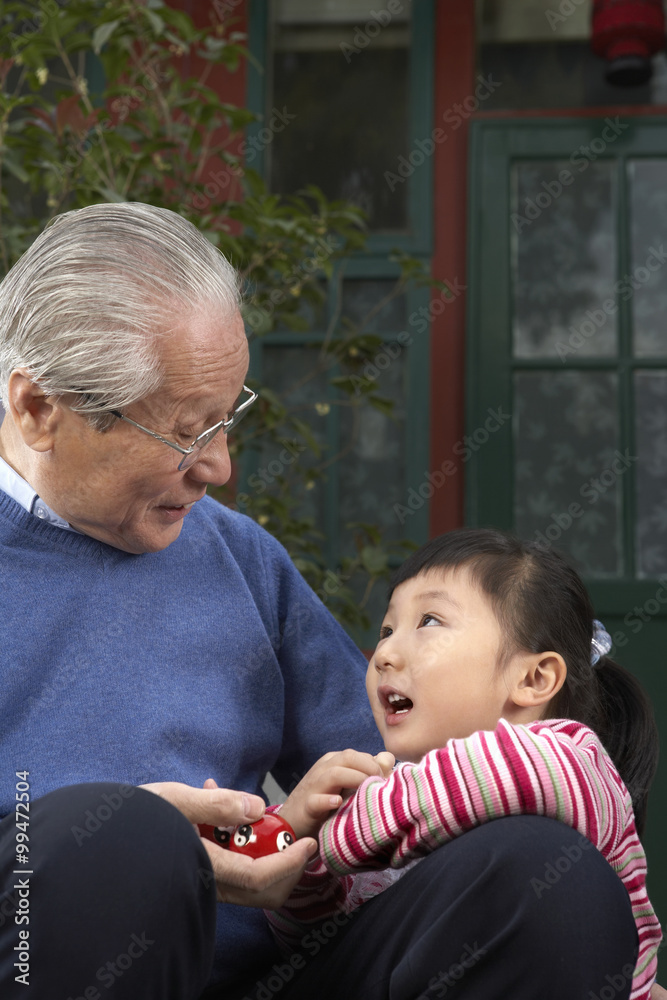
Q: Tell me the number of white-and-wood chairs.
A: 0